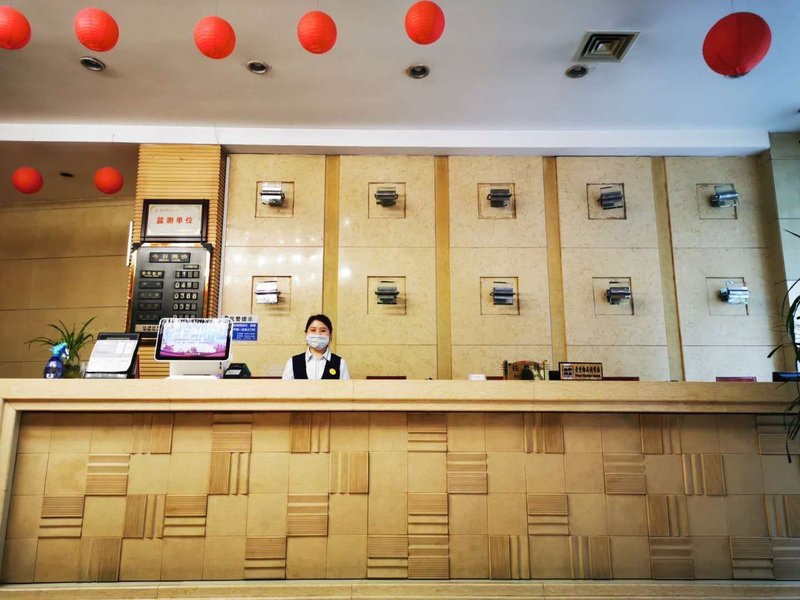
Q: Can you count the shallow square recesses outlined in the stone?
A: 10